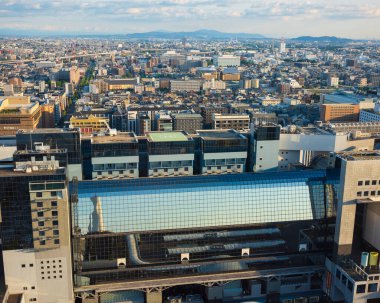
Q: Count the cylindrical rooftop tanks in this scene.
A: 2